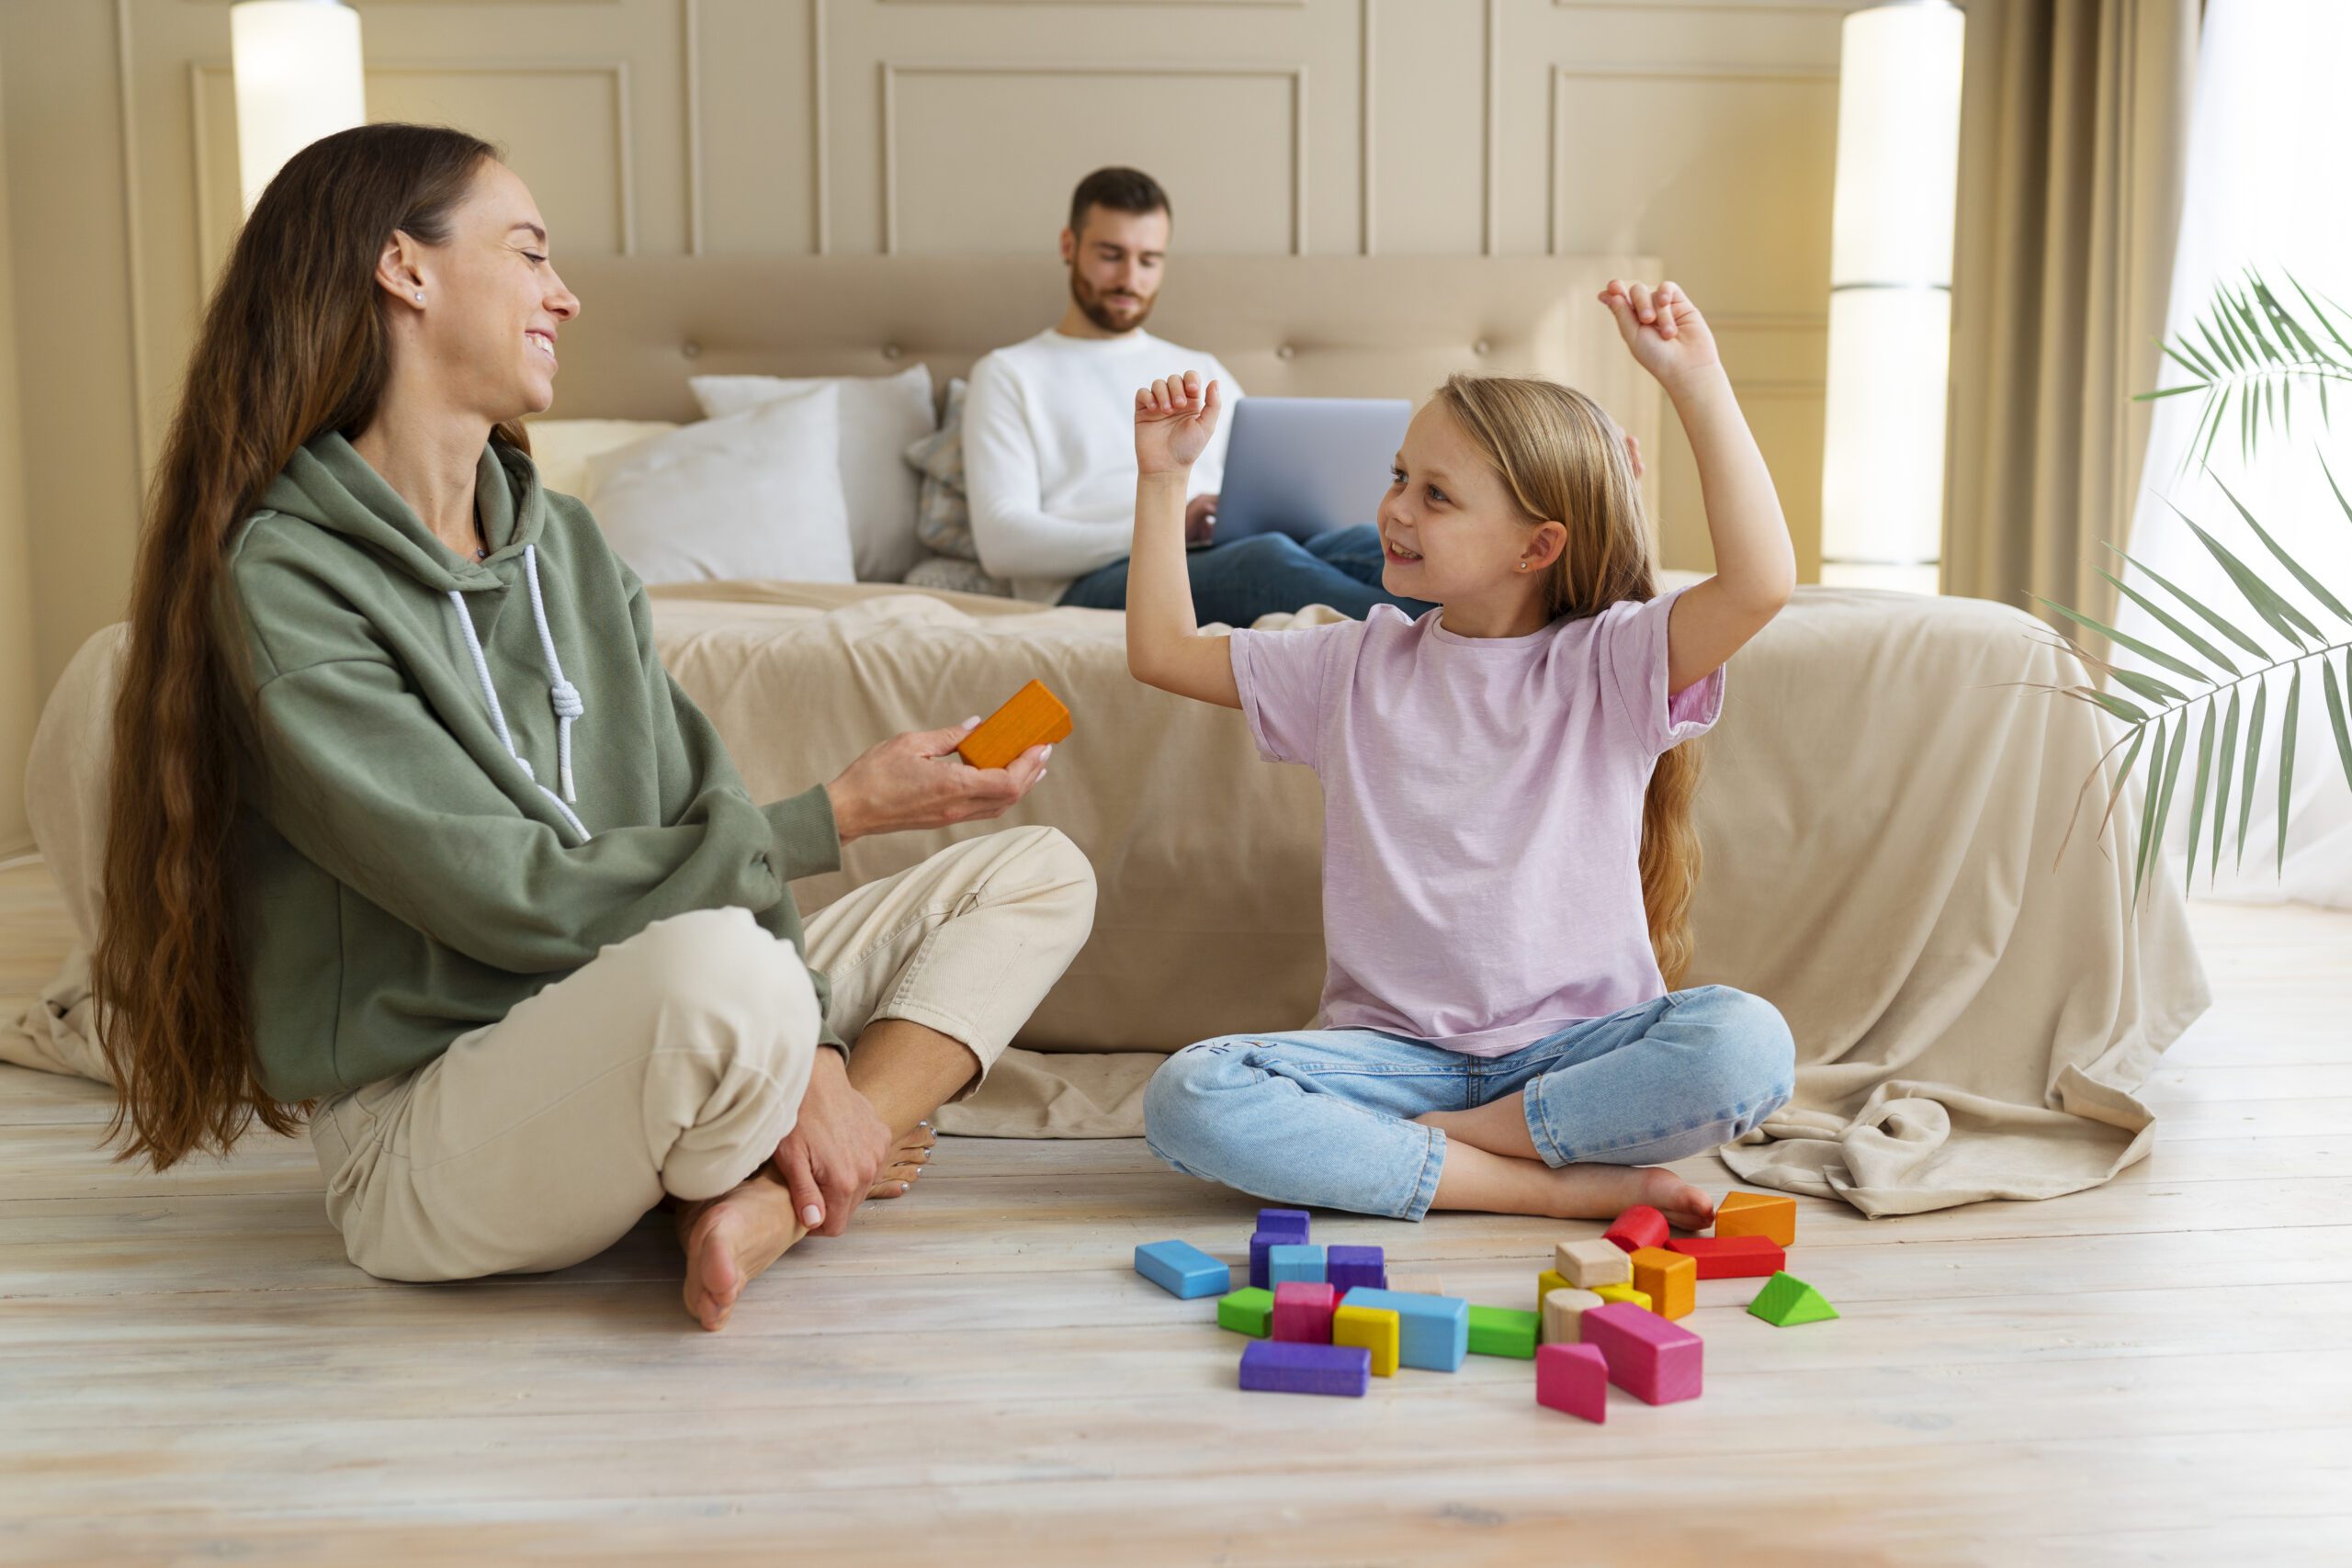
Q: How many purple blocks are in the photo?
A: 4